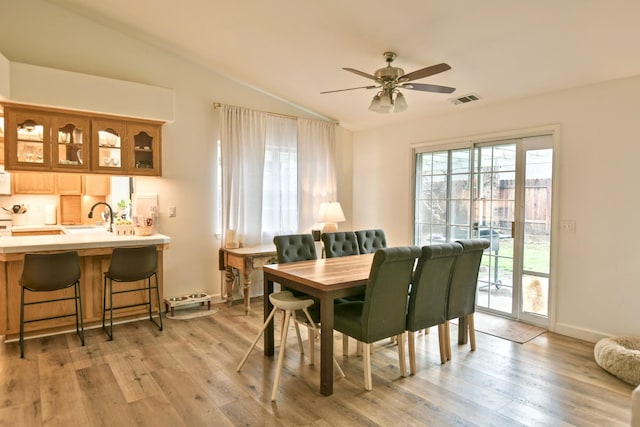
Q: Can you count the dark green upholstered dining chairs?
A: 6